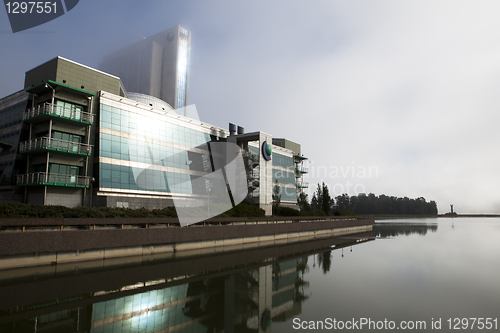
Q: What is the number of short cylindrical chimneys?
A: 2